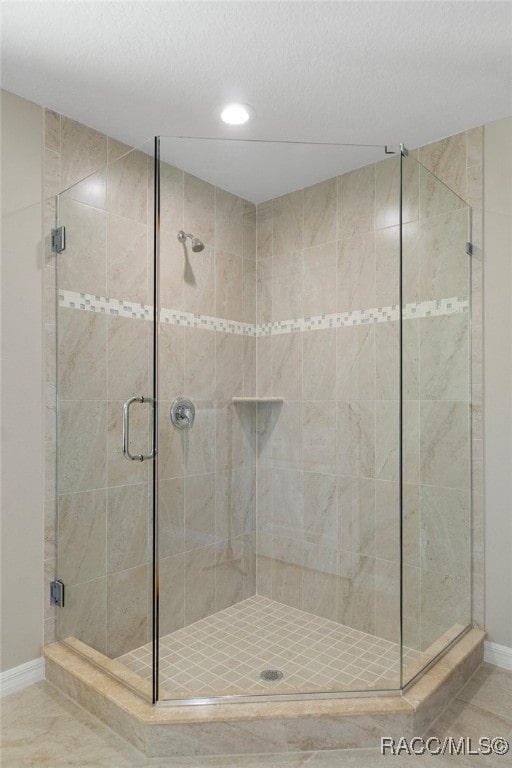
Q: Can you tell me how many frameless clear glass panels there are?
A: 3